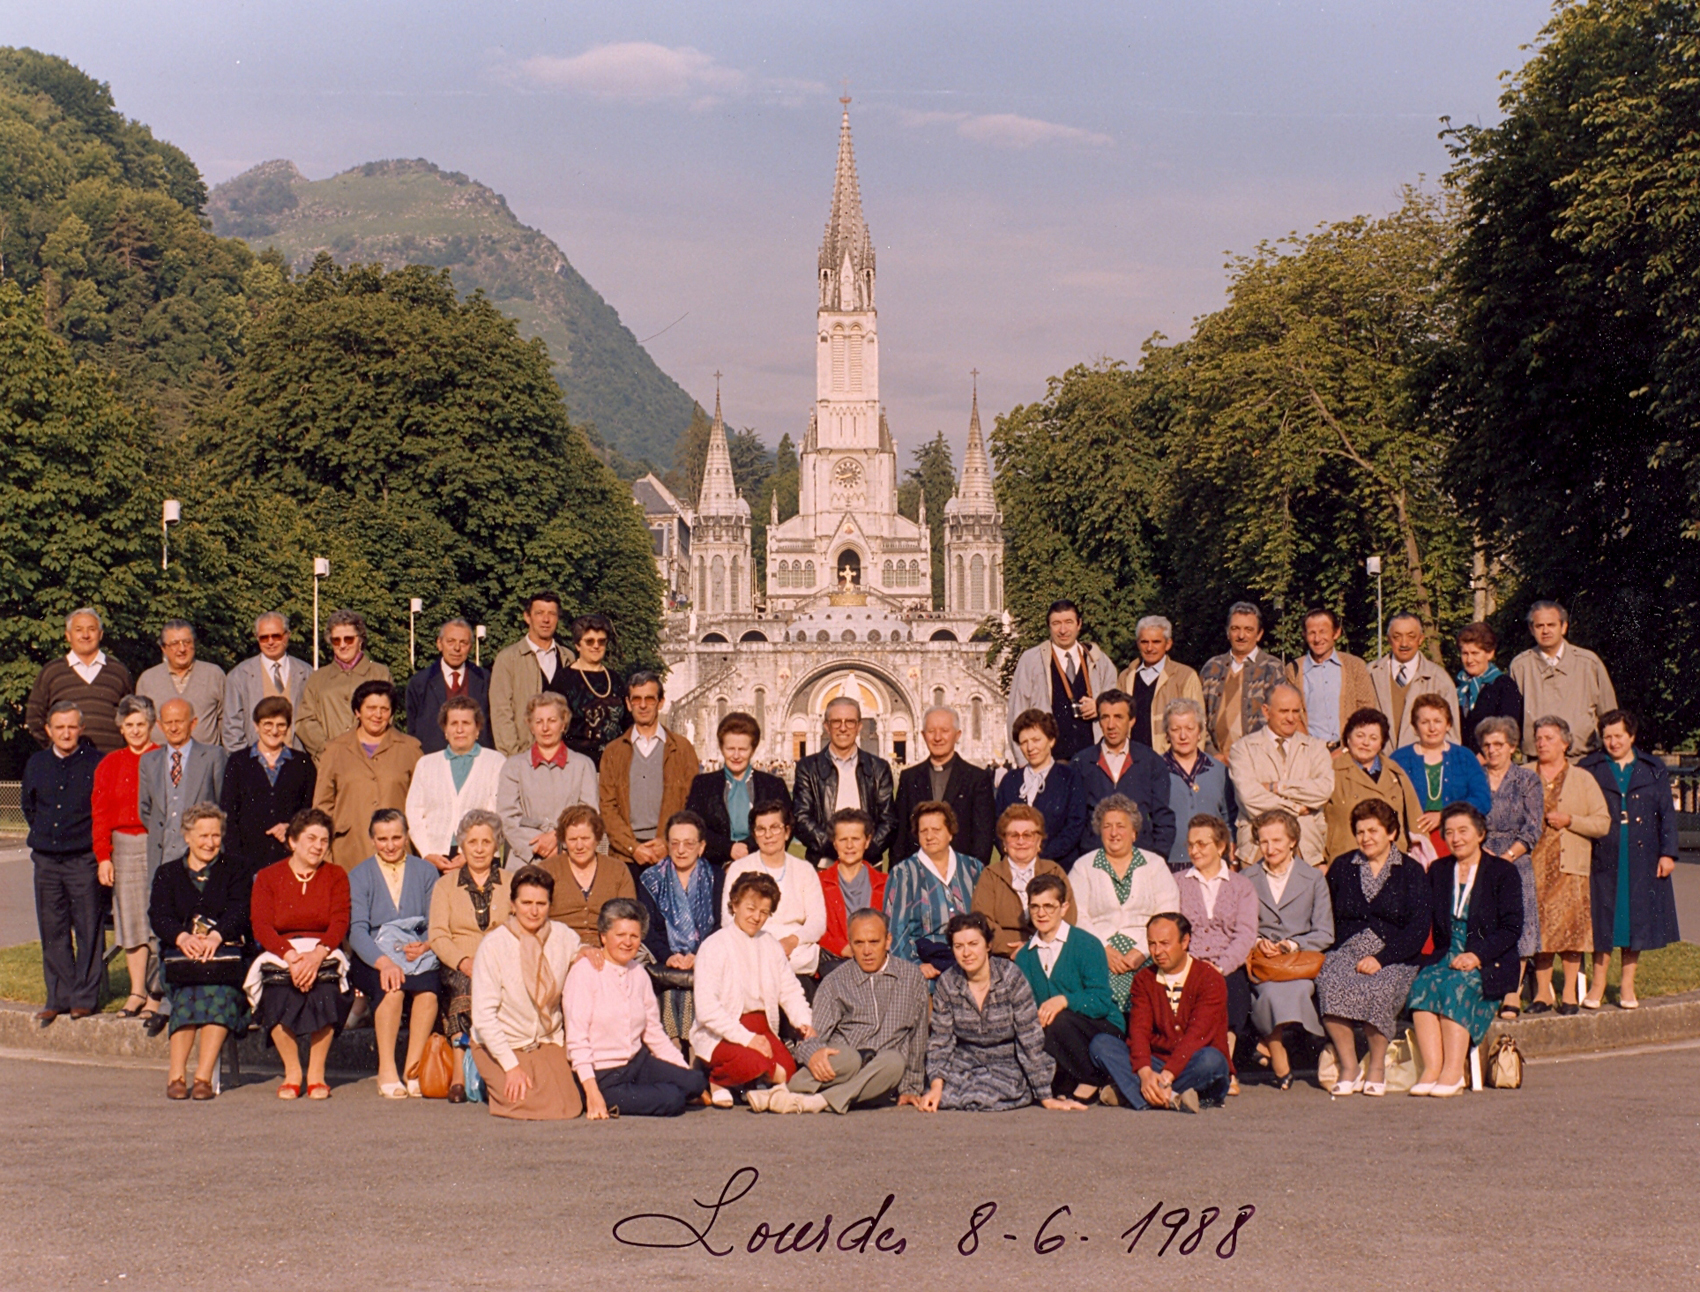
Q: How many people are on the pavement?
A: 7